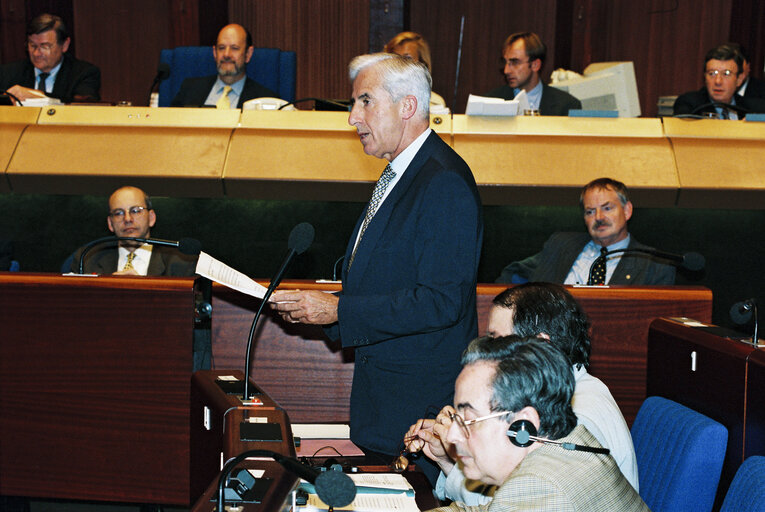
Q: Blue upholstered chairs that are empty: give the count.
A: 2